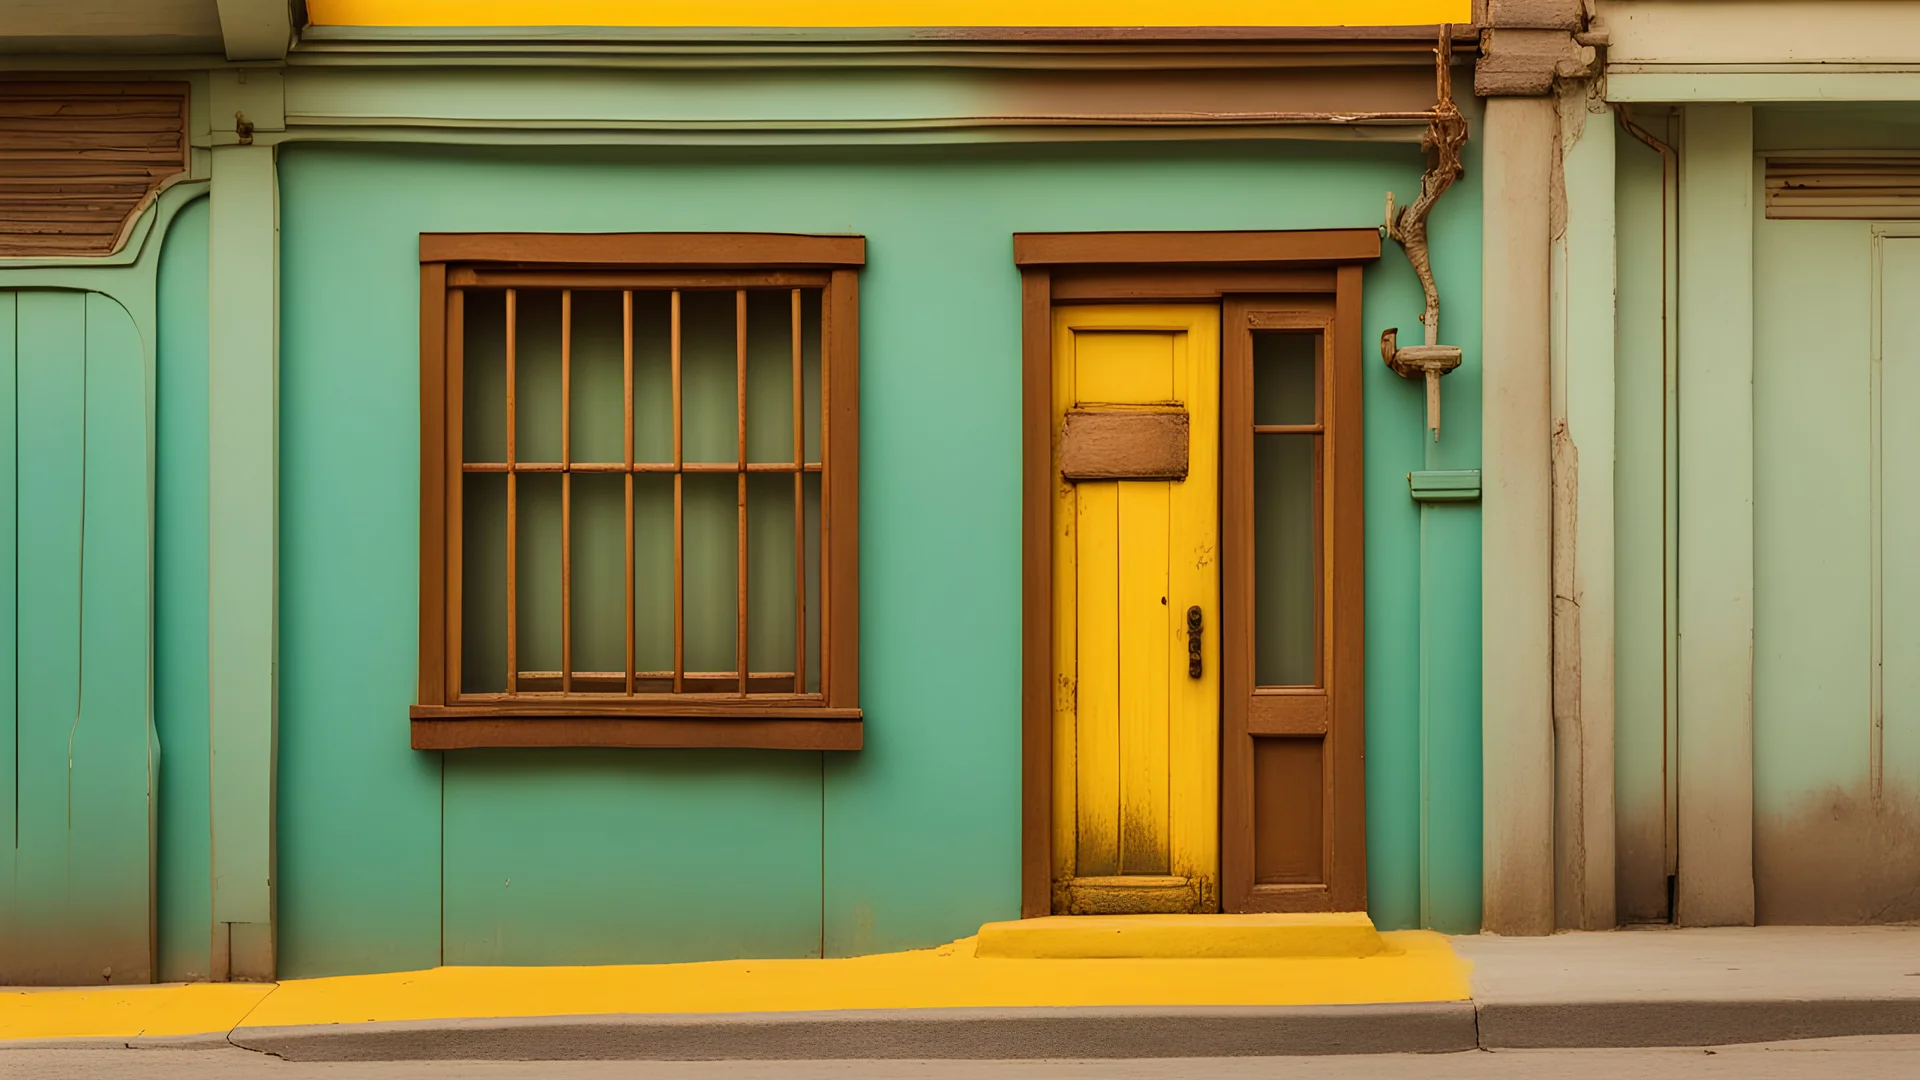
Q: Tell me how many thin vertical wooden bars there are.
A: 6